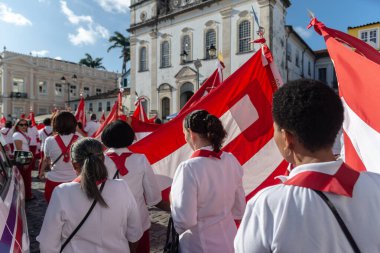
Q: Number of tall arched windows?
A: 5